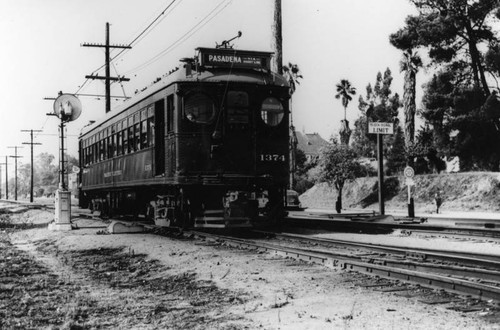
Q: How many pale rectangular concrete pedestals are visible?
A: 1